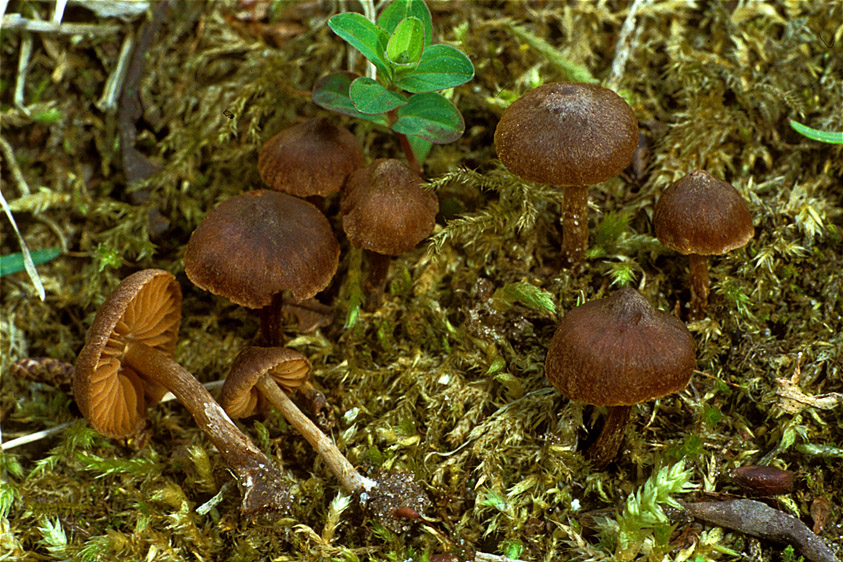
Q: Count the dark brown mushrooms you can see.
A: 8